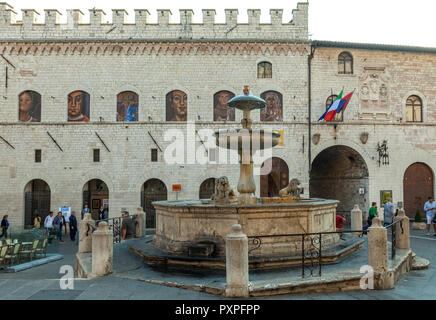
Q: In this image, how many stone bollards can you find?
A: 7